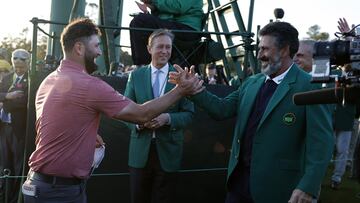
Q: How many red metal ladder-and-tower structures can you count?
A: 0